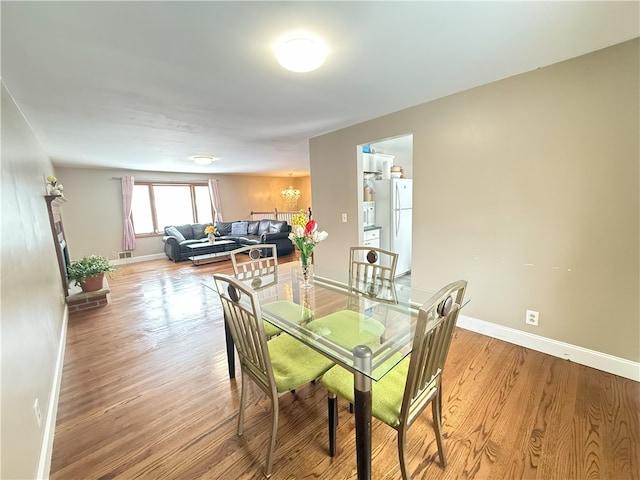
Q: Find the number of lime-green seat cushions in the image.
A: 4